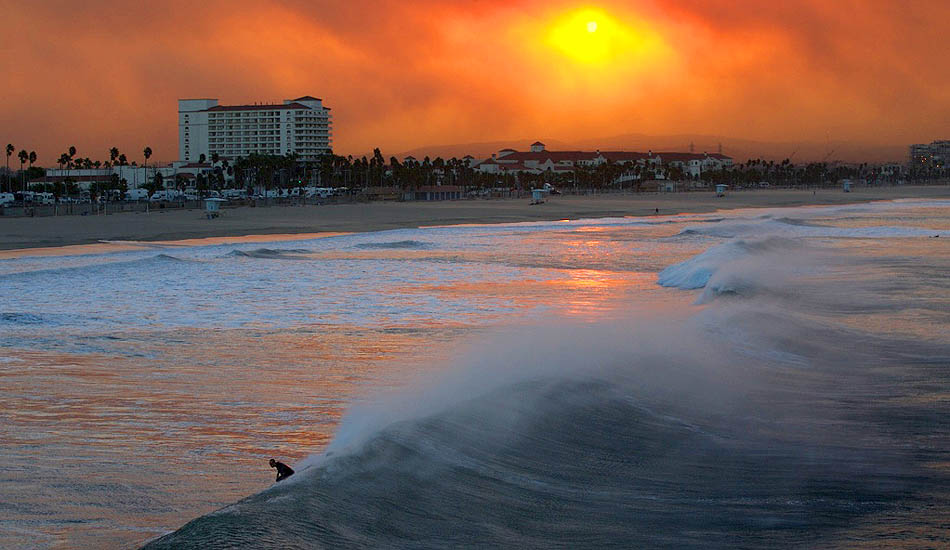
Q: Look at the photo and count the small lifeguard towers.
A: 4